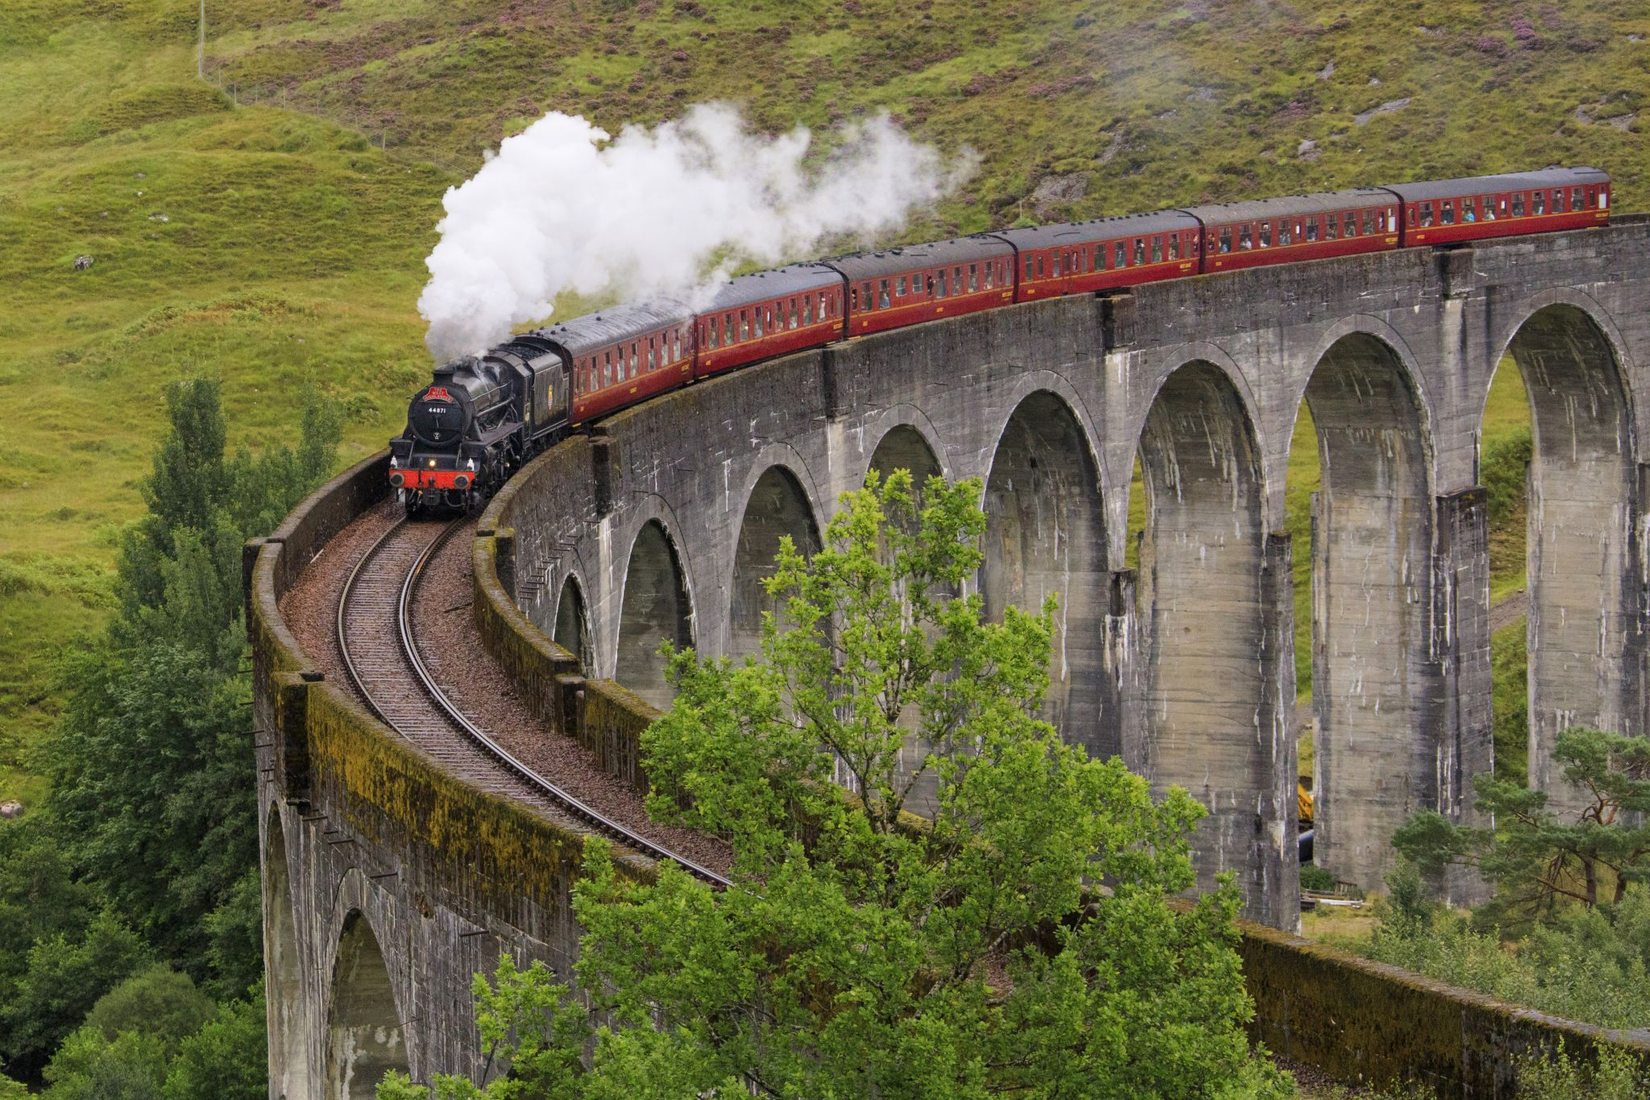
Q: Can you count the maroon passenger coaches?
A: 6